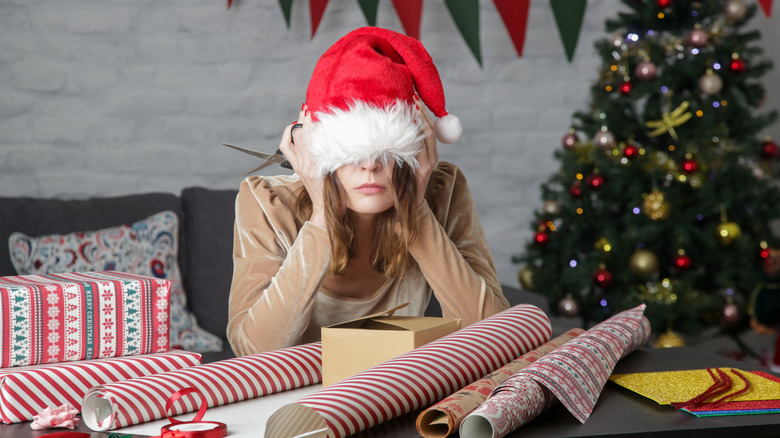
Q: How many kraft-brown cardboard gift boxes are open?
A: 1